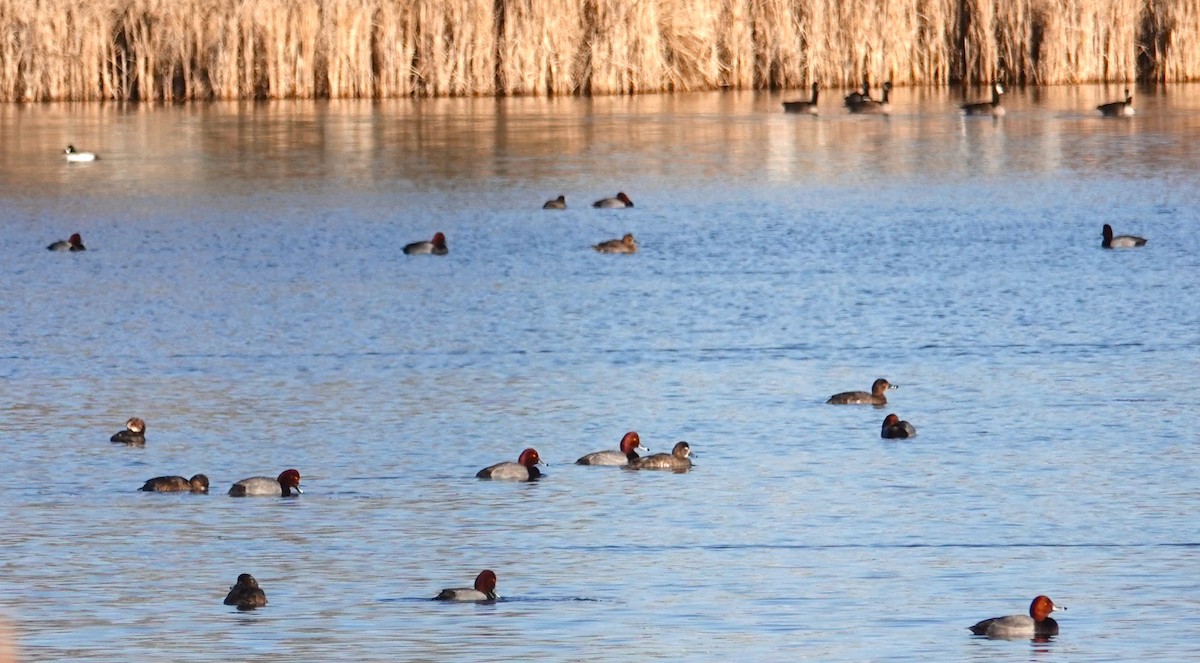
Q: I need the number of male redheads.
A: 10